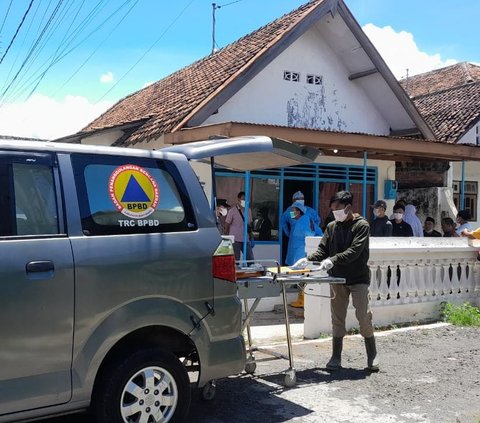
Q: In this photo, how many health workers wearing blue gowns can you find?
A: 2